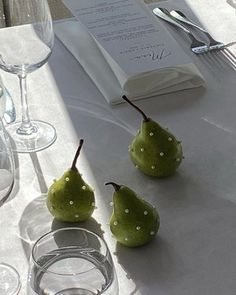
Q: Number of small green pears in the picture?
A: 3